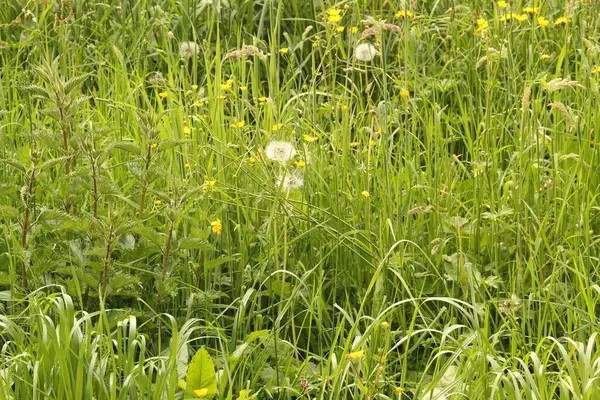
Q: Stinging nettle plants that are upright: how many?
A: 6